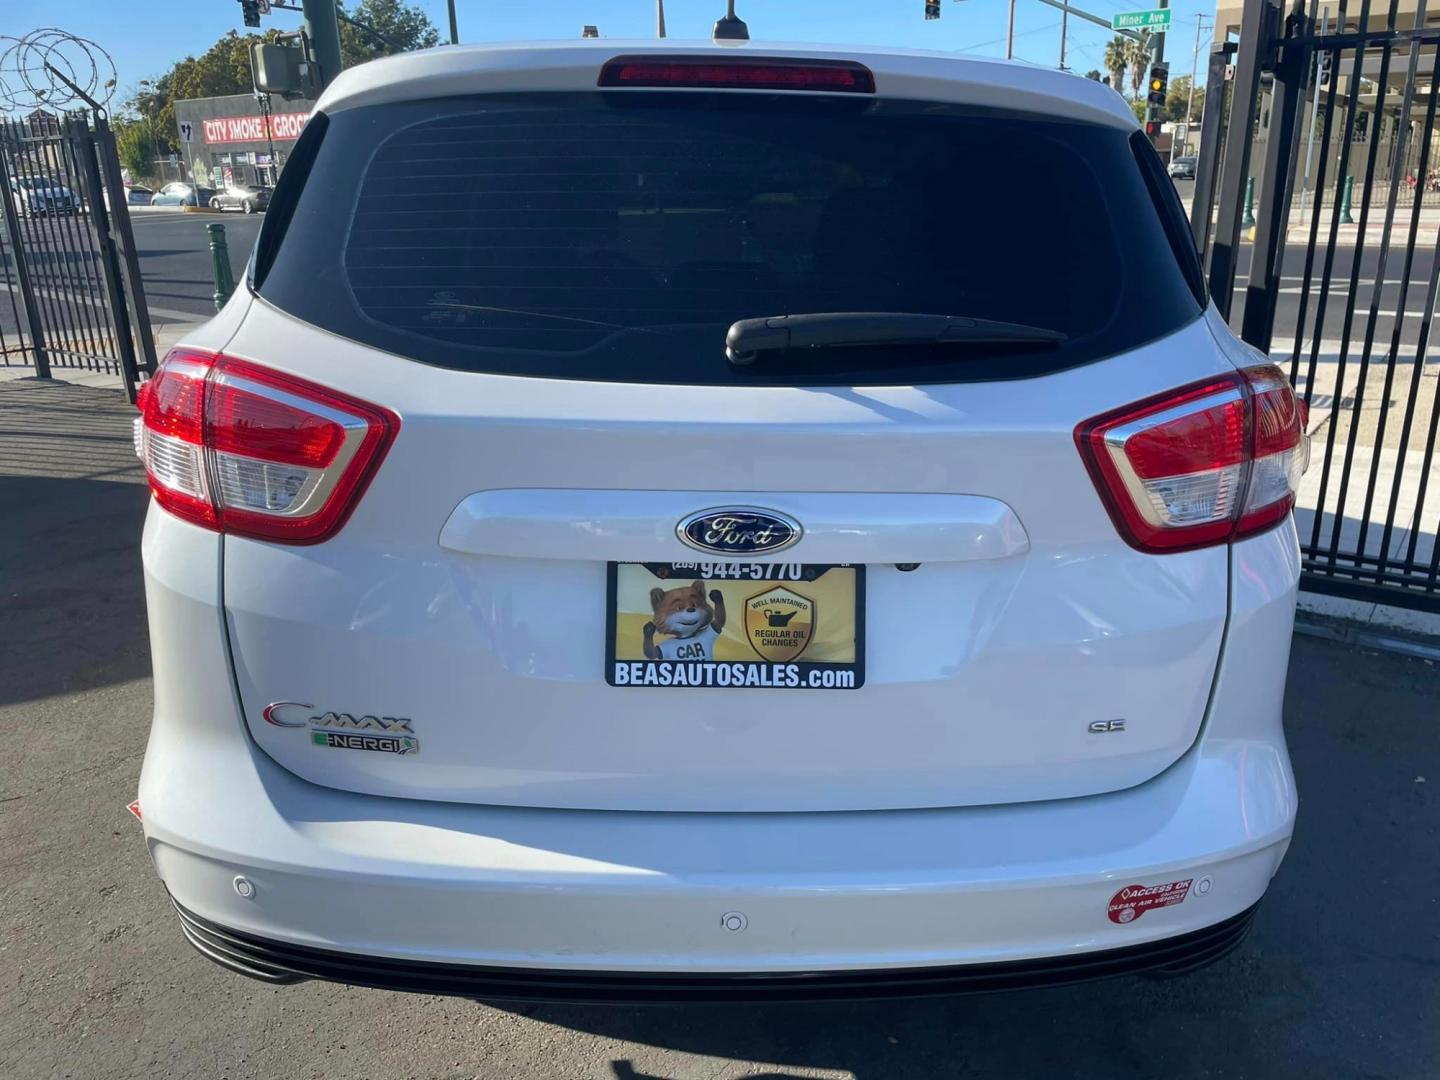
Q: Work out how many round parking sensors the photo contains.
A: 3